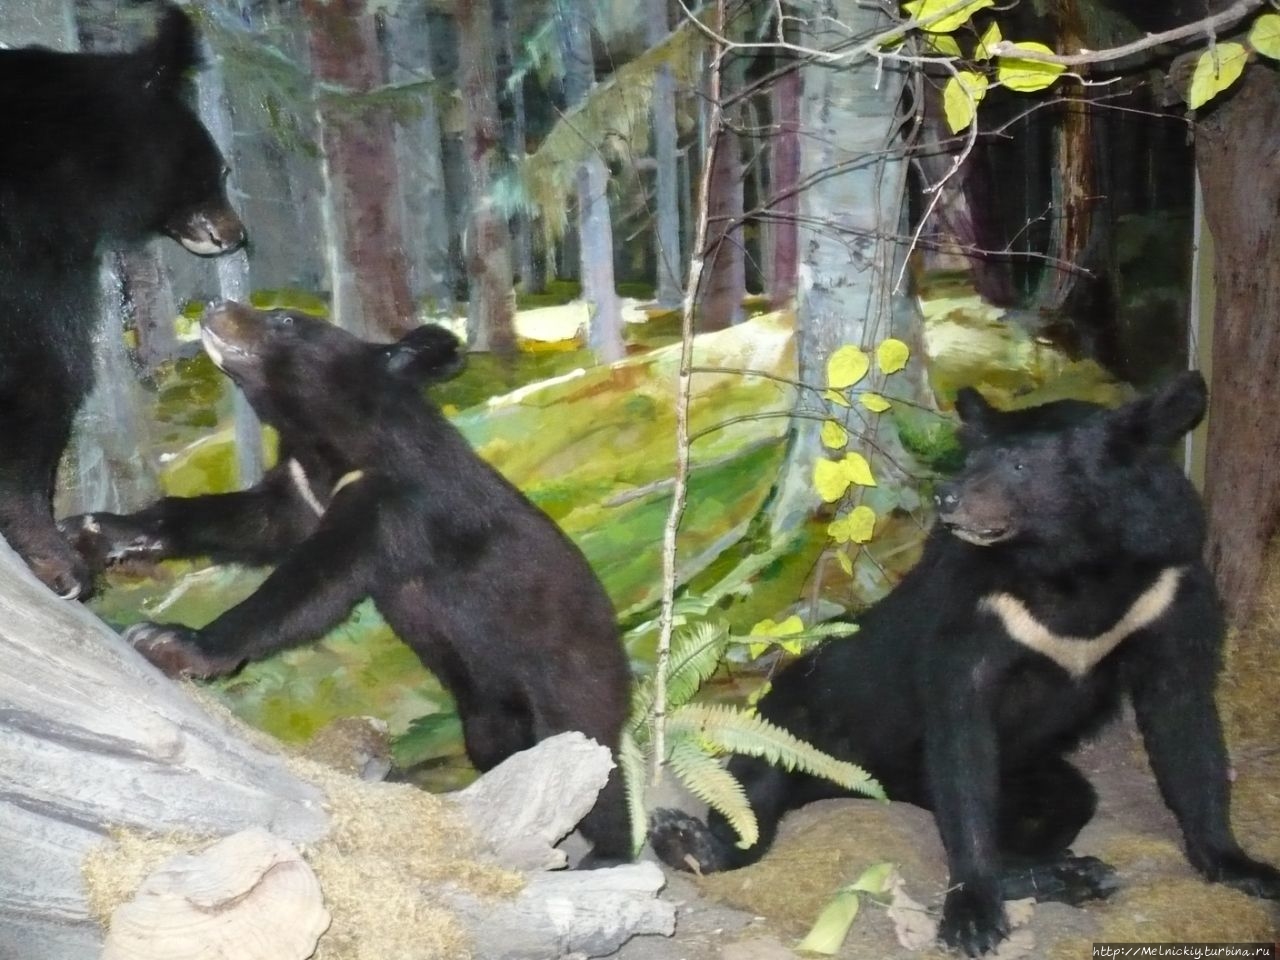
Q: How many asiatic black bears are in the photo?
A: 3